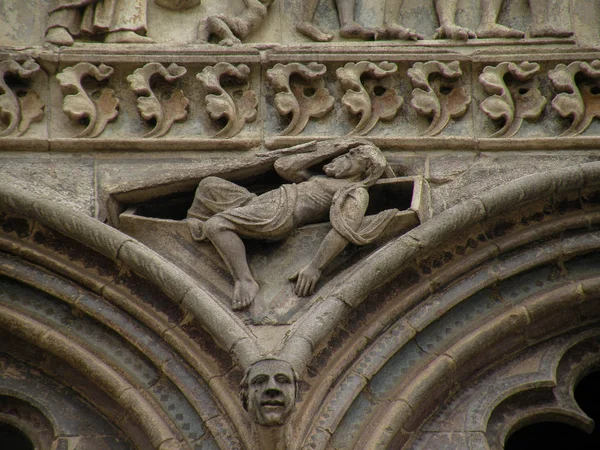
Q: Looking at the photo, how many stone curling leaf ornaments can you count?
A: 9